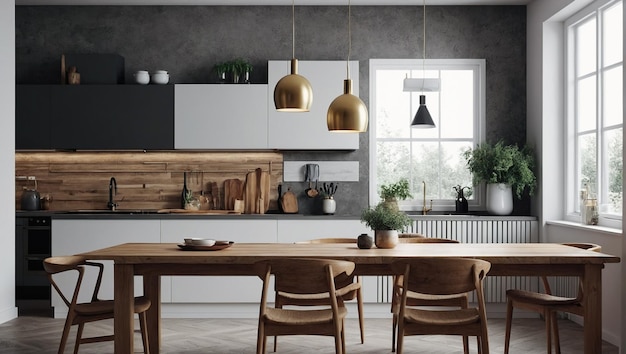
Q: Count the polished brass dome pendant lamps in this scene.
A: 2